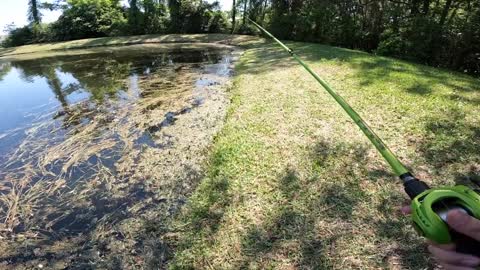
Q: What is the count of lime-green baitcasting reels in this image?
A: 1